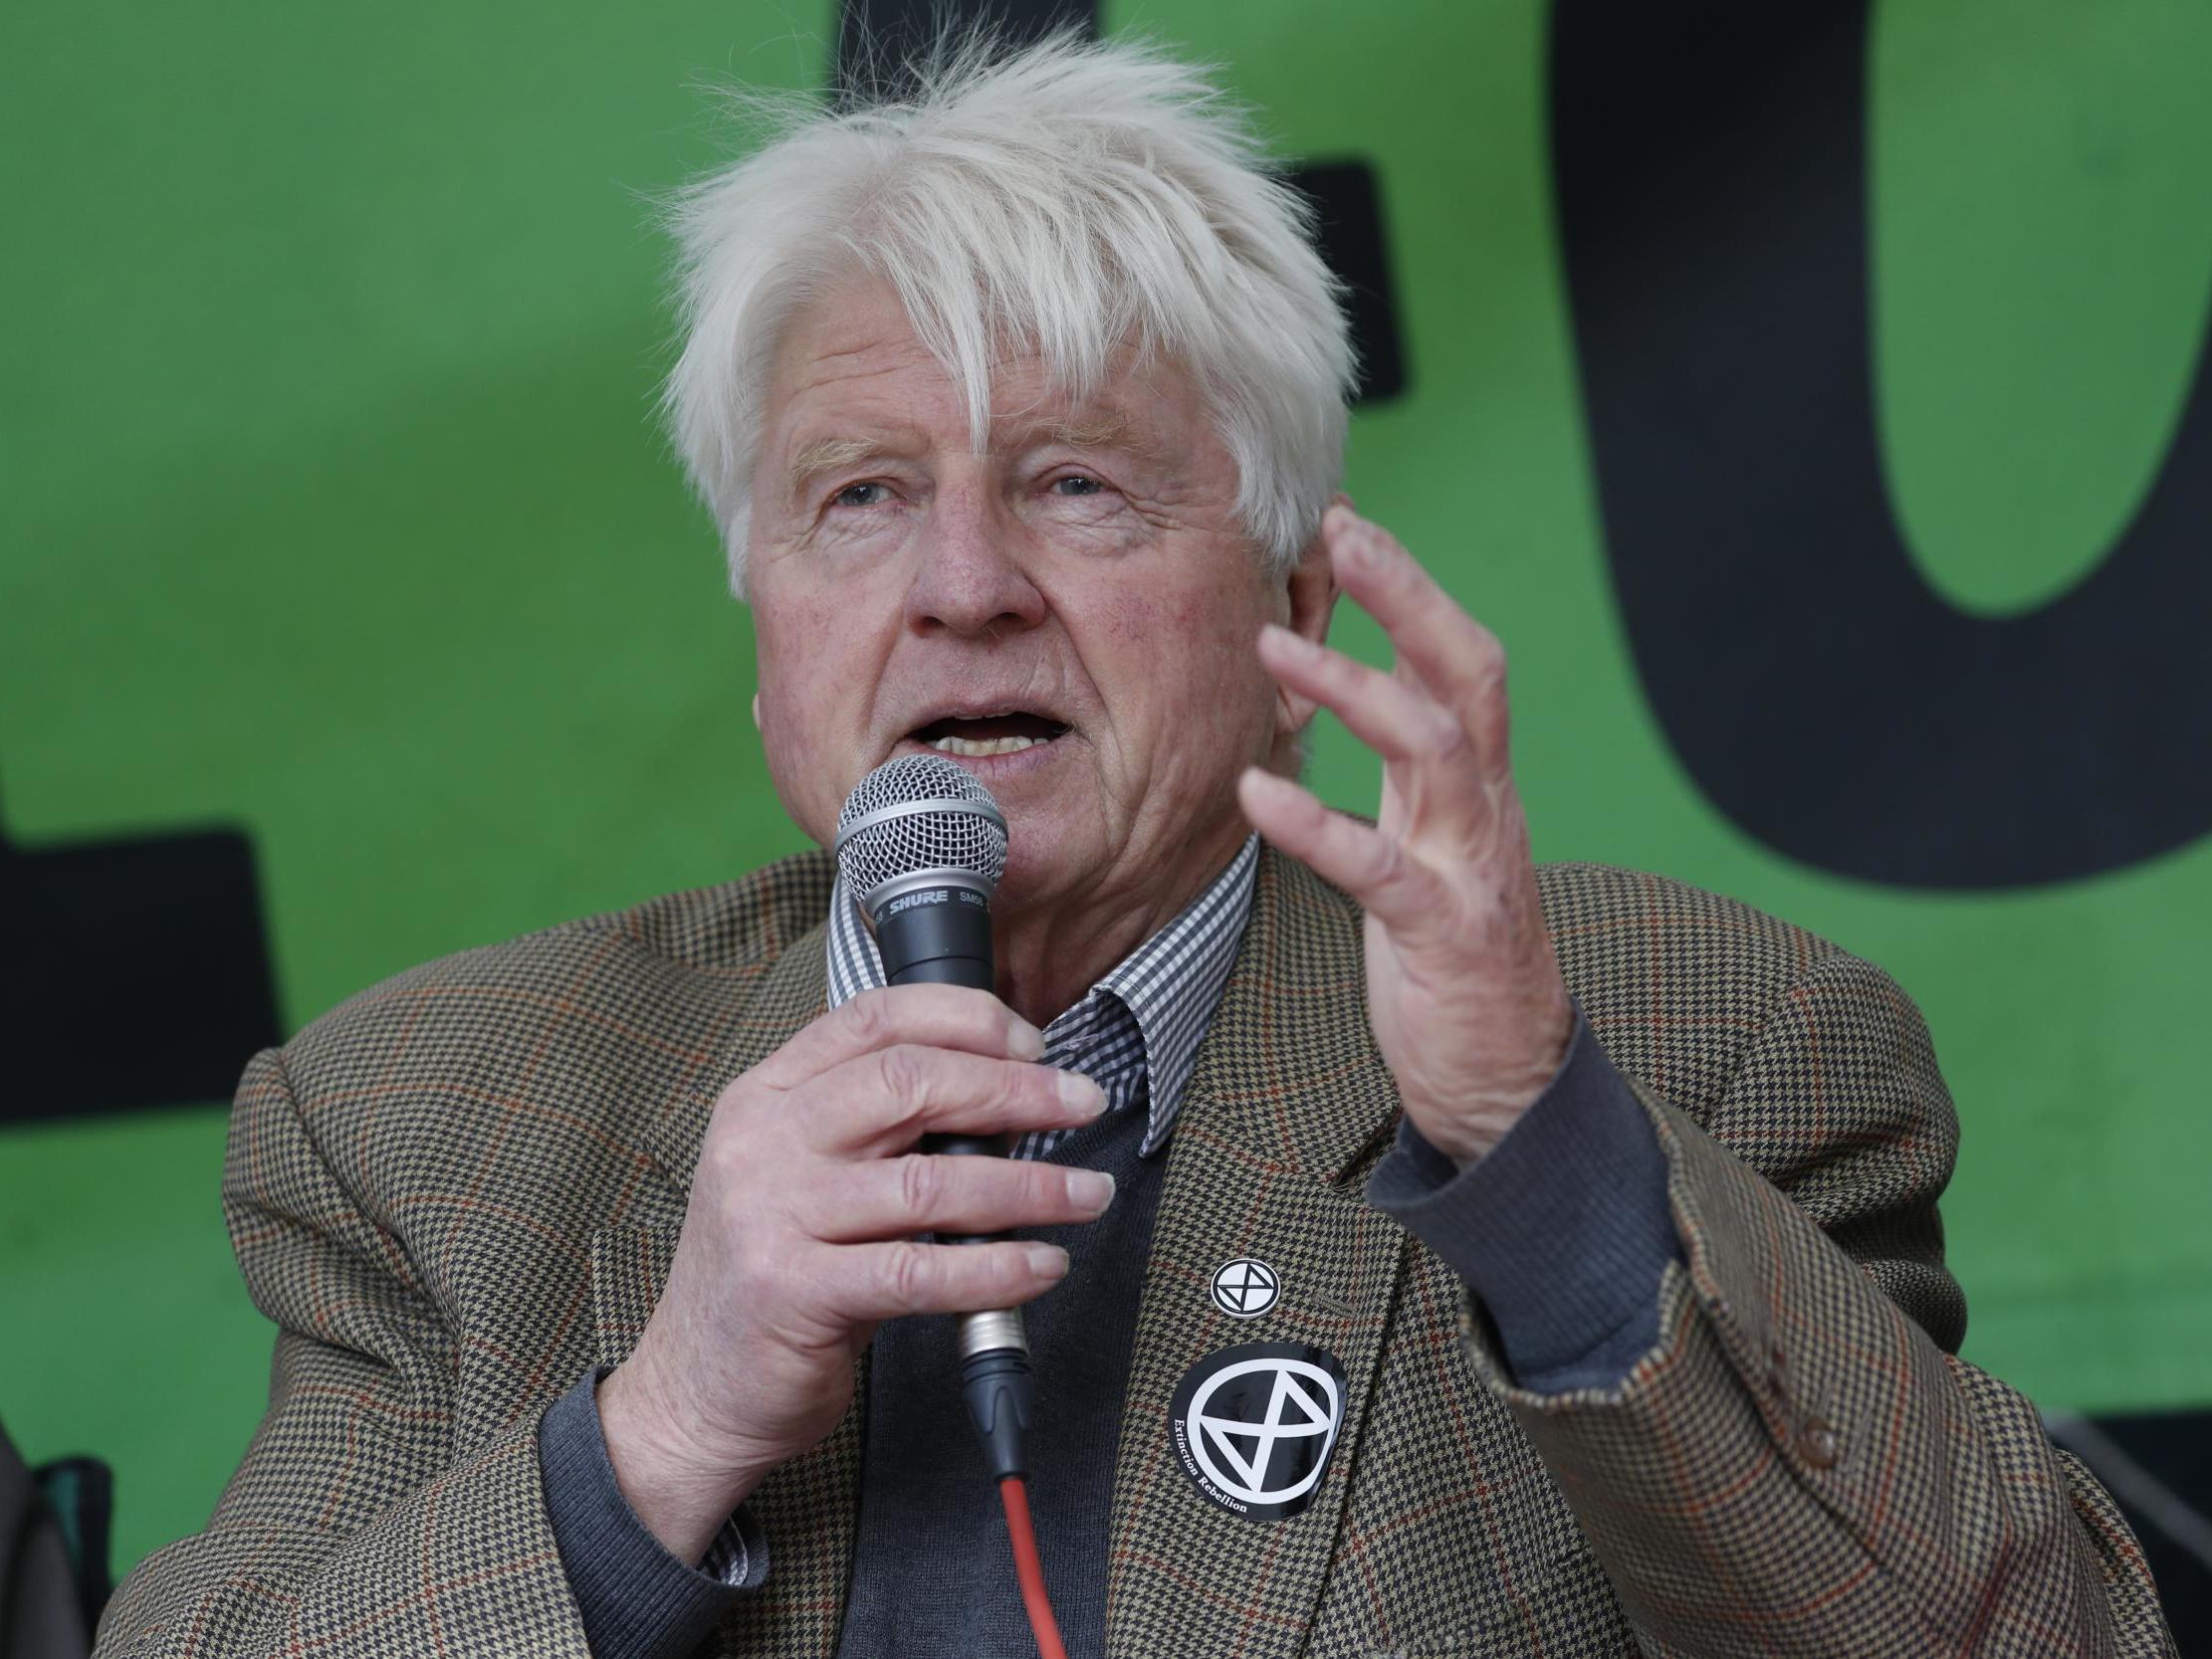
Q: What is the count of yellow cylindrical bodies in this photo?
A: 0